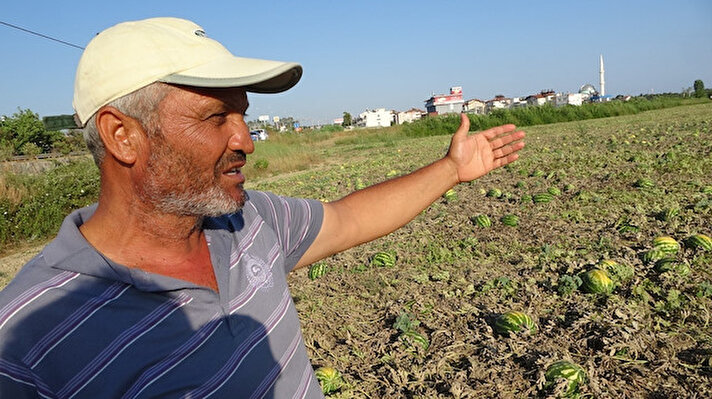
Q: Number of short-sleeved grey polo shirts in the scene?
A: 1